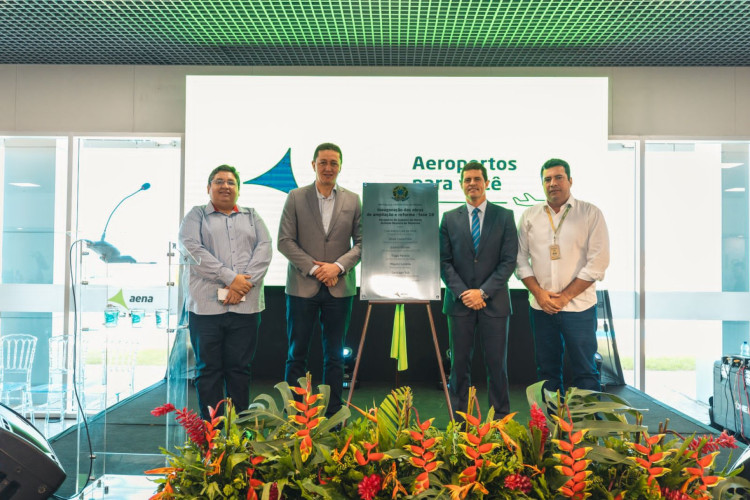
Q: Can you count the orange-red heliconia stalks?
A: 9